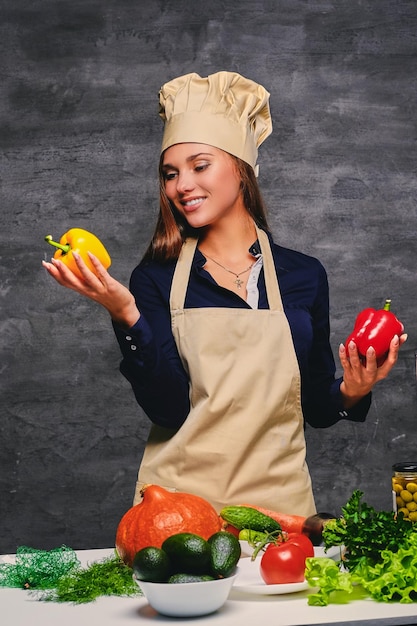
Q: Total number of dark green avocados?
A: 4